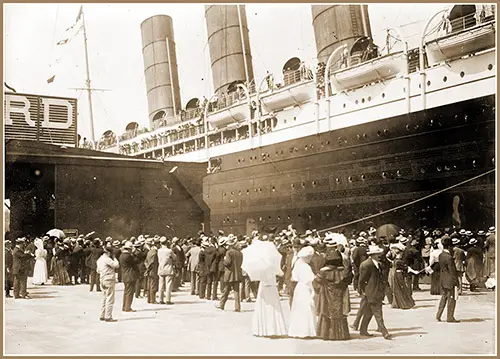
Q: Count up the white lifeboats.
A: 4